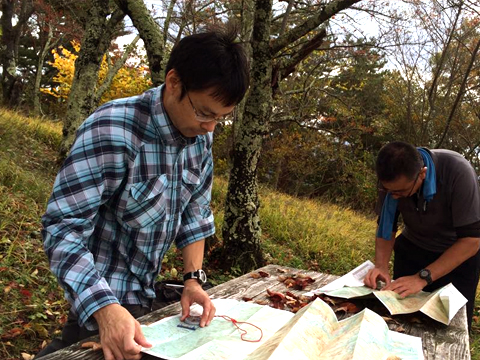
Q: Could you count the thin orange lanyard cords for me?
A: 1